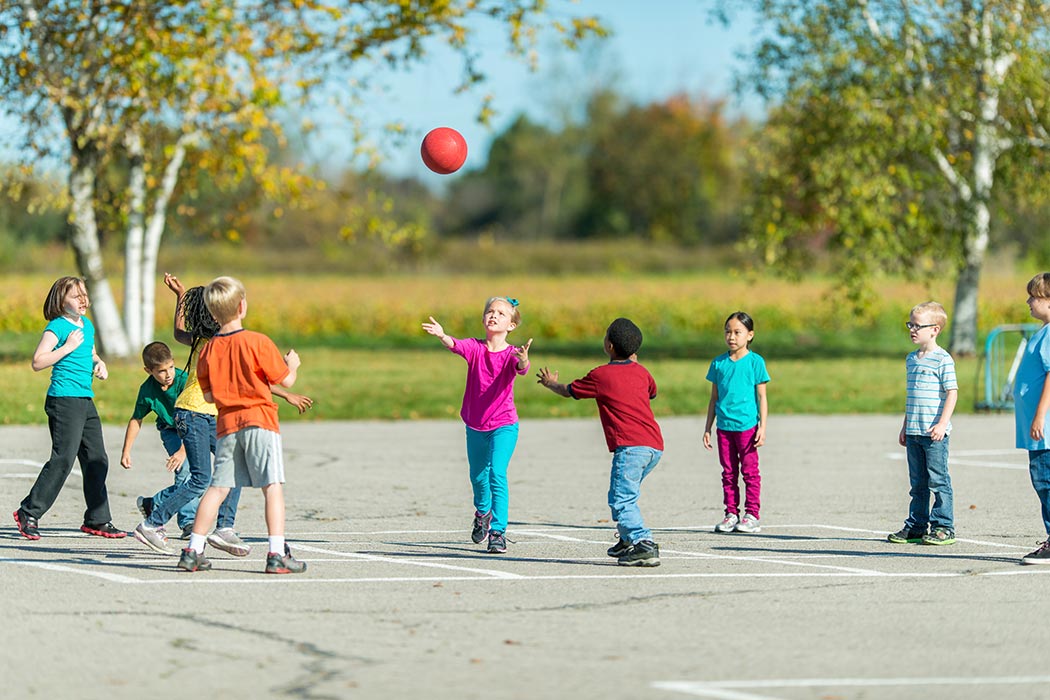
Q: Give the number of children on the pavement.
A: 9